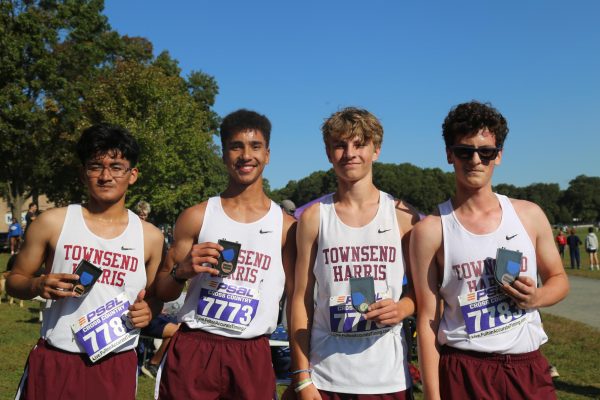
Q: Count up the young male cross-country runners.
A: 4